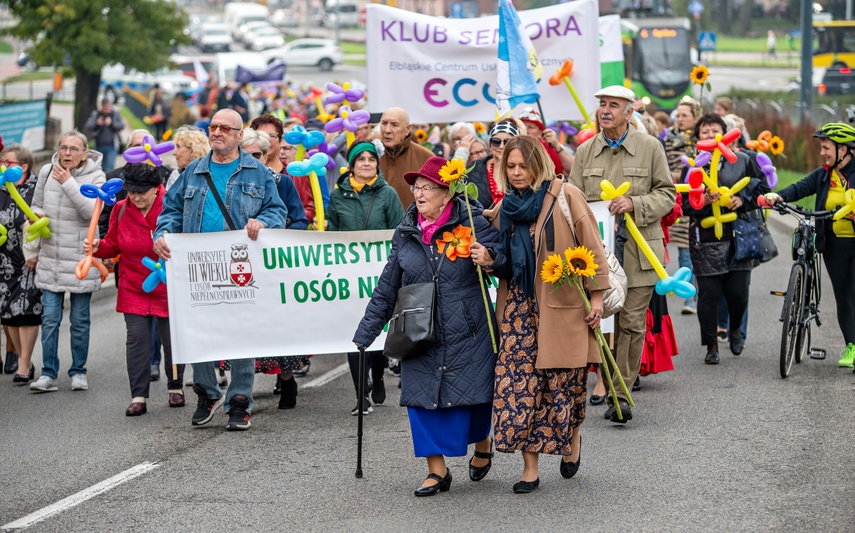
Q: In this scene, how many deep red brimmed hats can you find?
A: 1